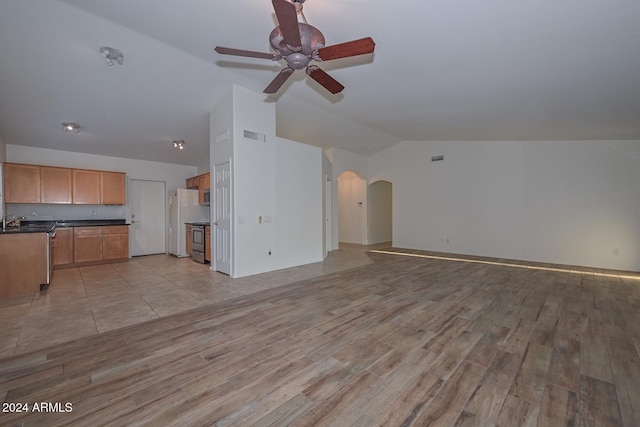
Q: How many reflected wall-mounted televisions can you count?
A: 0